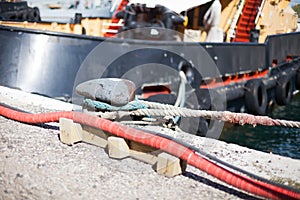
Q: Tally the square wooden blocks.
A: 3